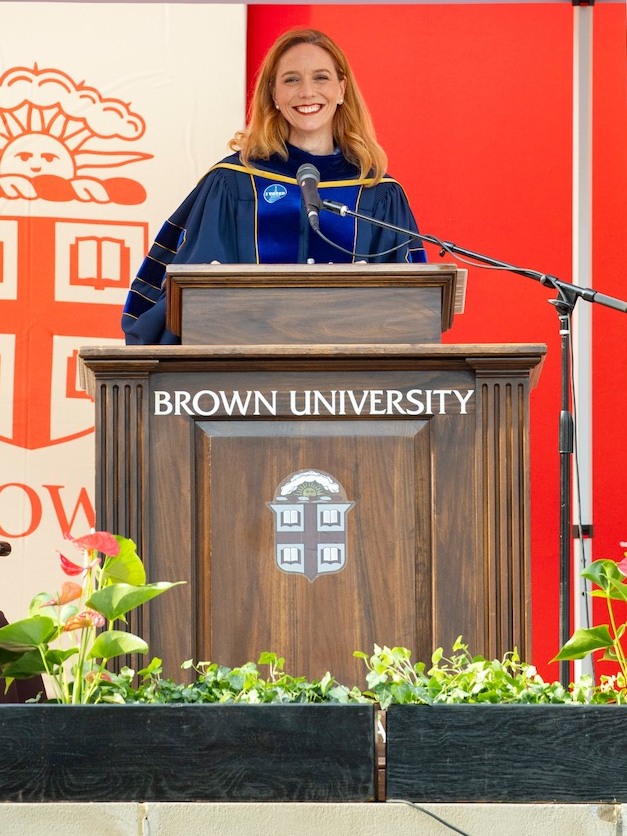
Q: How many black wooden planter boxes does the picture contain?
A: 2